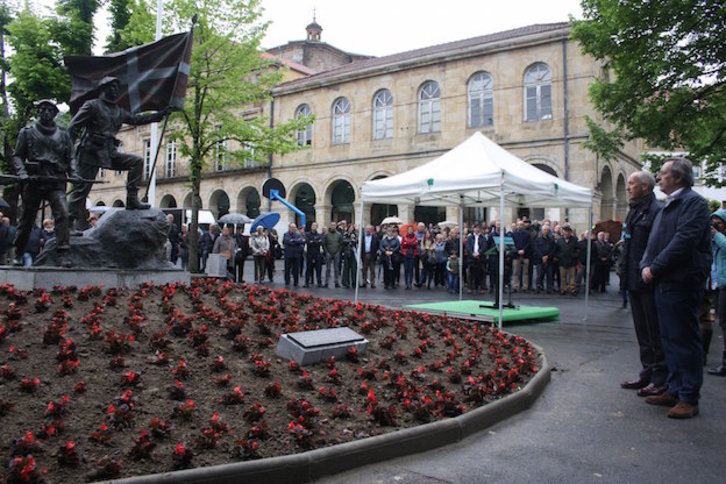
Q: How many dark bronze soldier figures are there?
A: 2